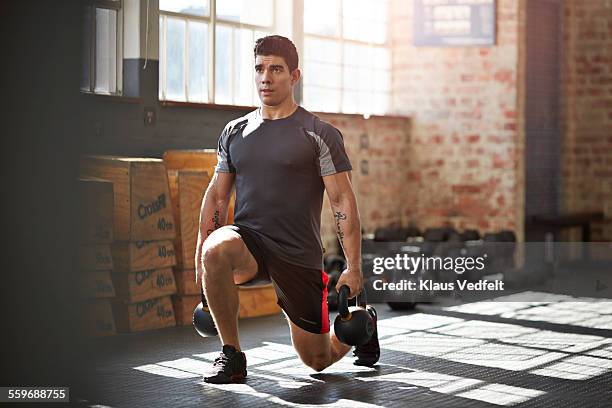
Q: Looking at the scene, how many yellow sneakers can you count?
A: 0